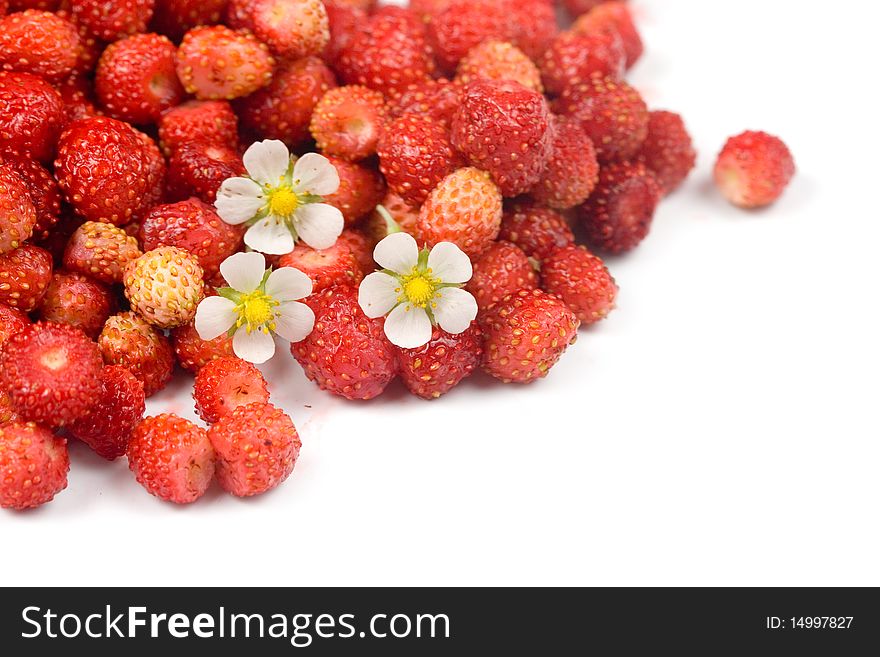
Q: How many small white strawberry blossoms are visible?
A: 3